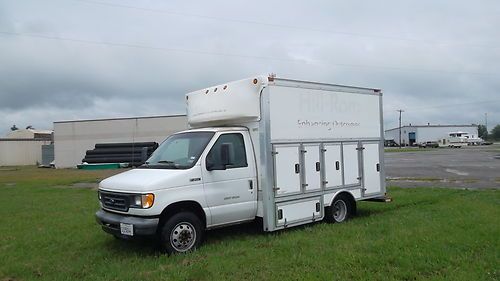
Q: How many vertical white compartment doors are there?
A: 5